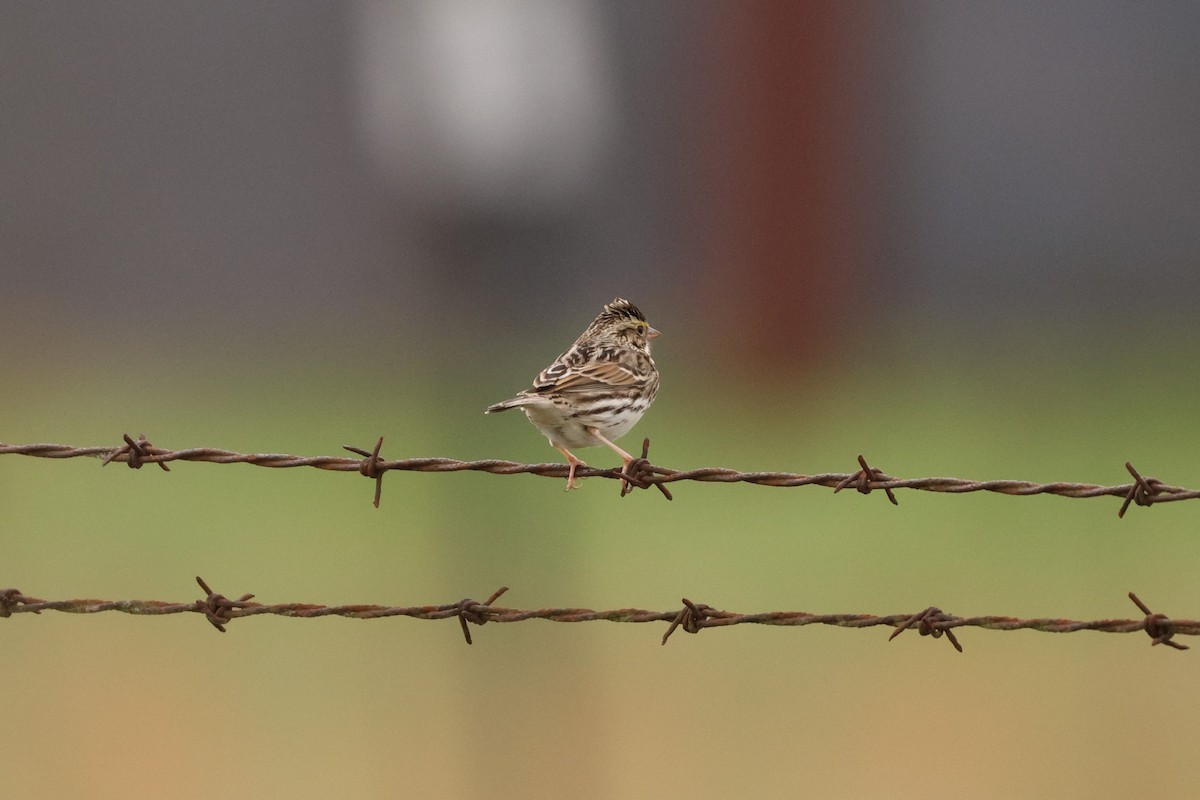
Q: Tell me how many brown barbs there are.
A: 11